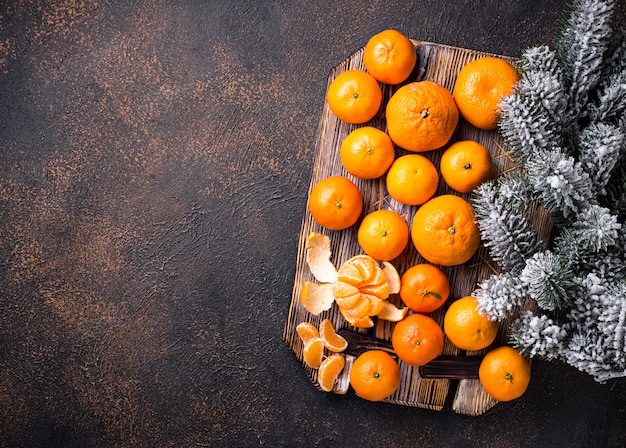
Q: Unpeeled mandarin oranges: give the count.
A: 15